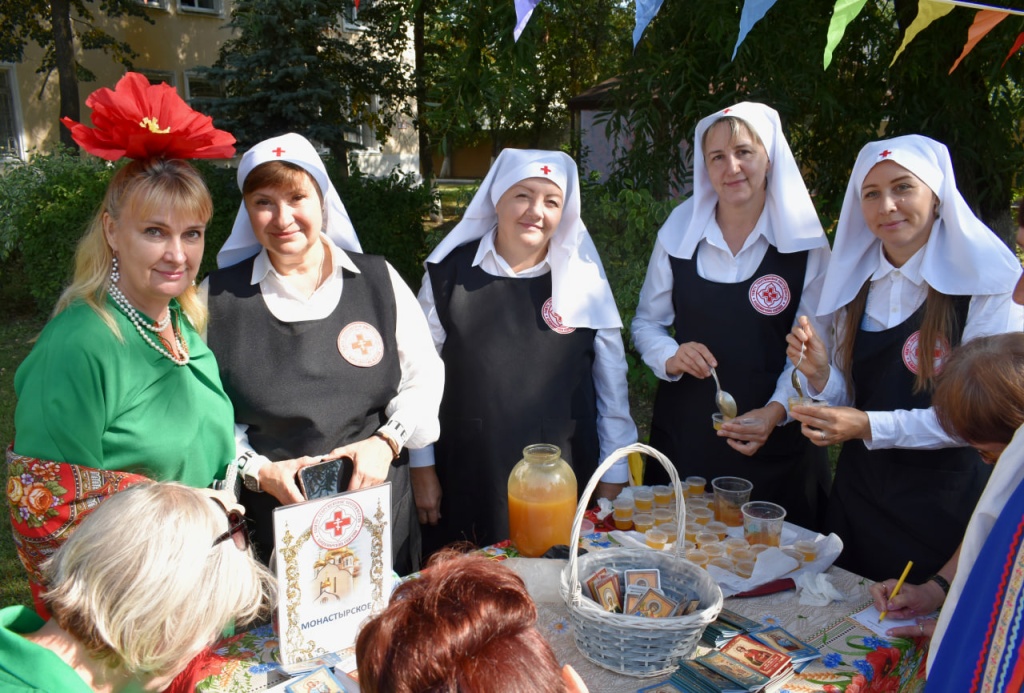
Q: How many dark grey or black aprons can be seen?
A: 4